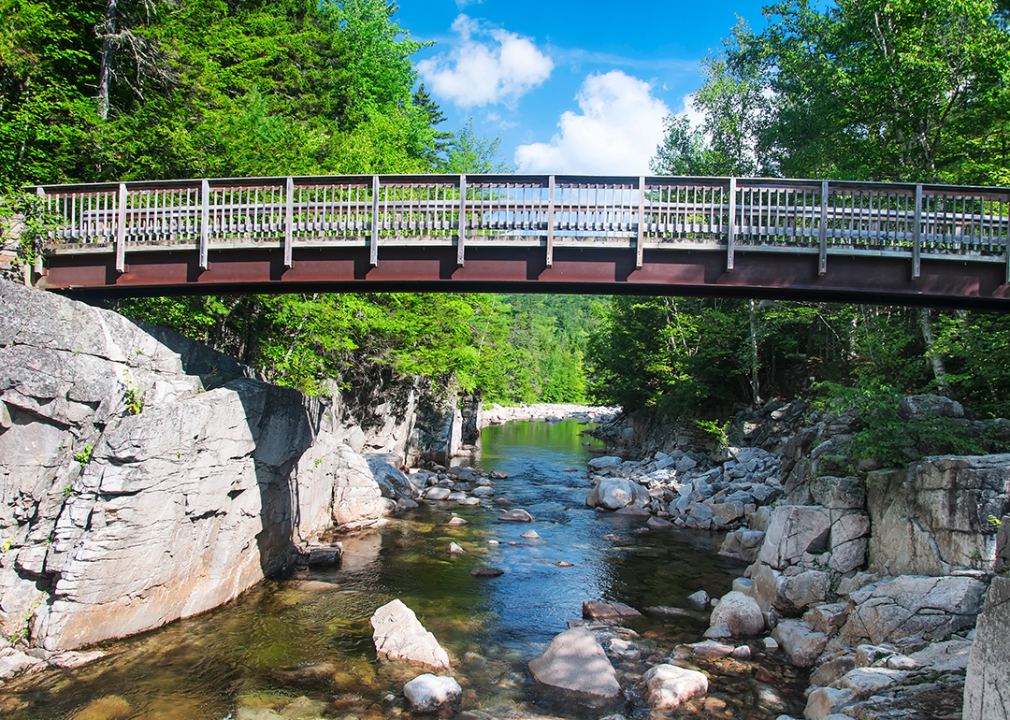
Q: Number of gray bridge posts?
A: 12